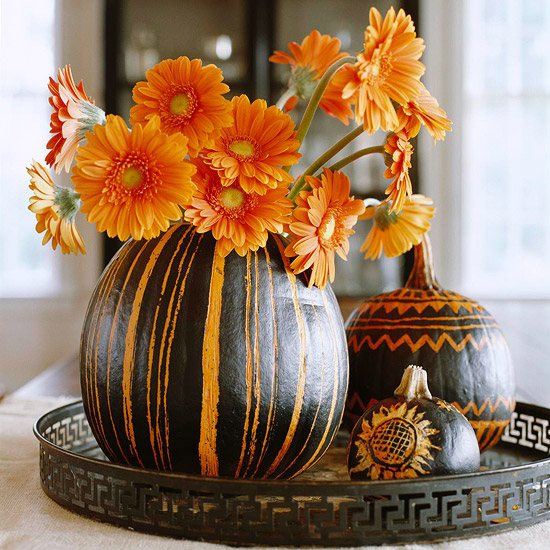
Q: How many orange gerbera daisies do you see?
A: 12